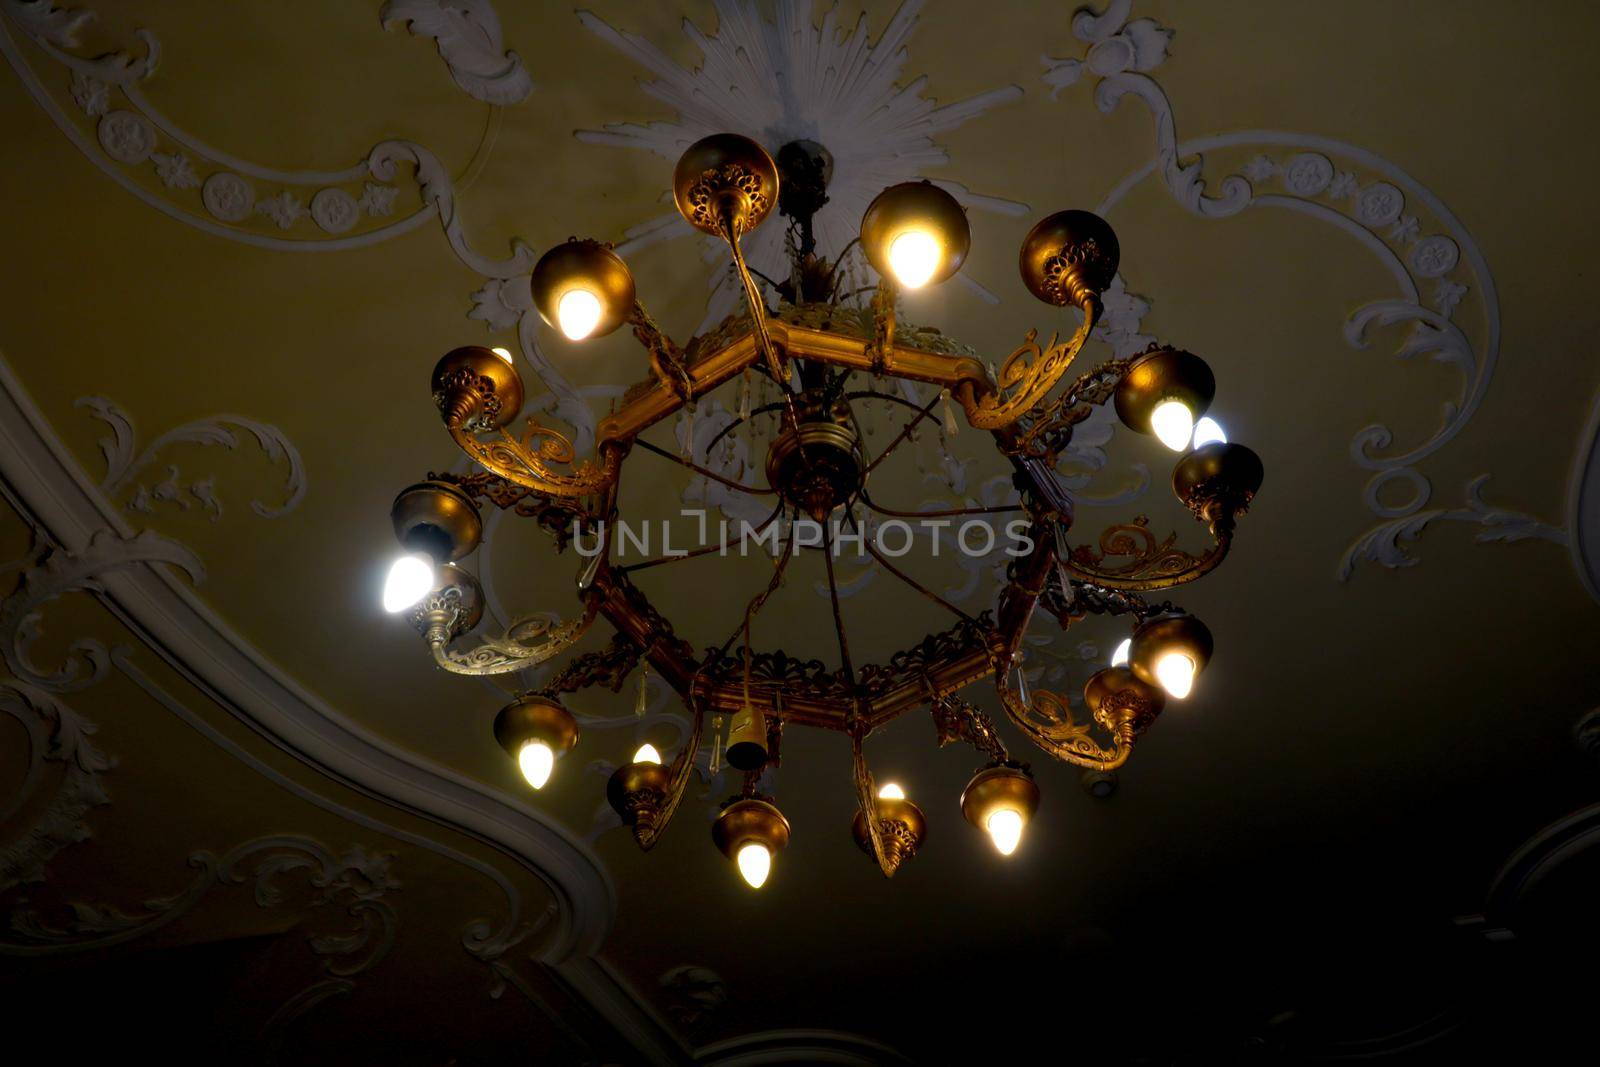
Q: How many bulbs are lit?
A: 13